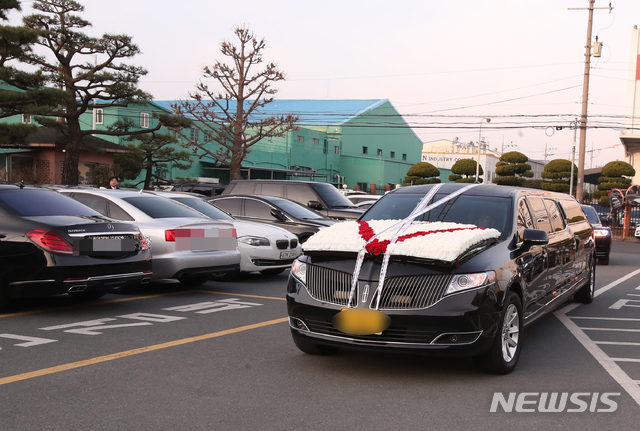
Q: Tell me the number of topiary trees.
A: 5